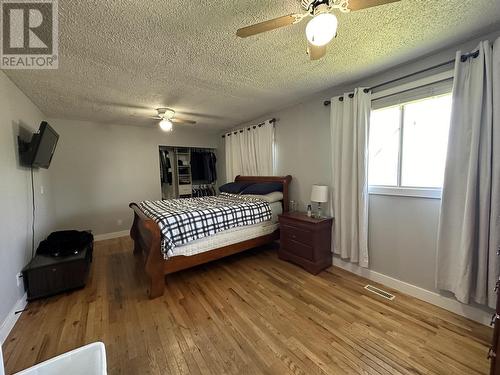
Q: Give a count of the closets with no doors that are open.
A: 1